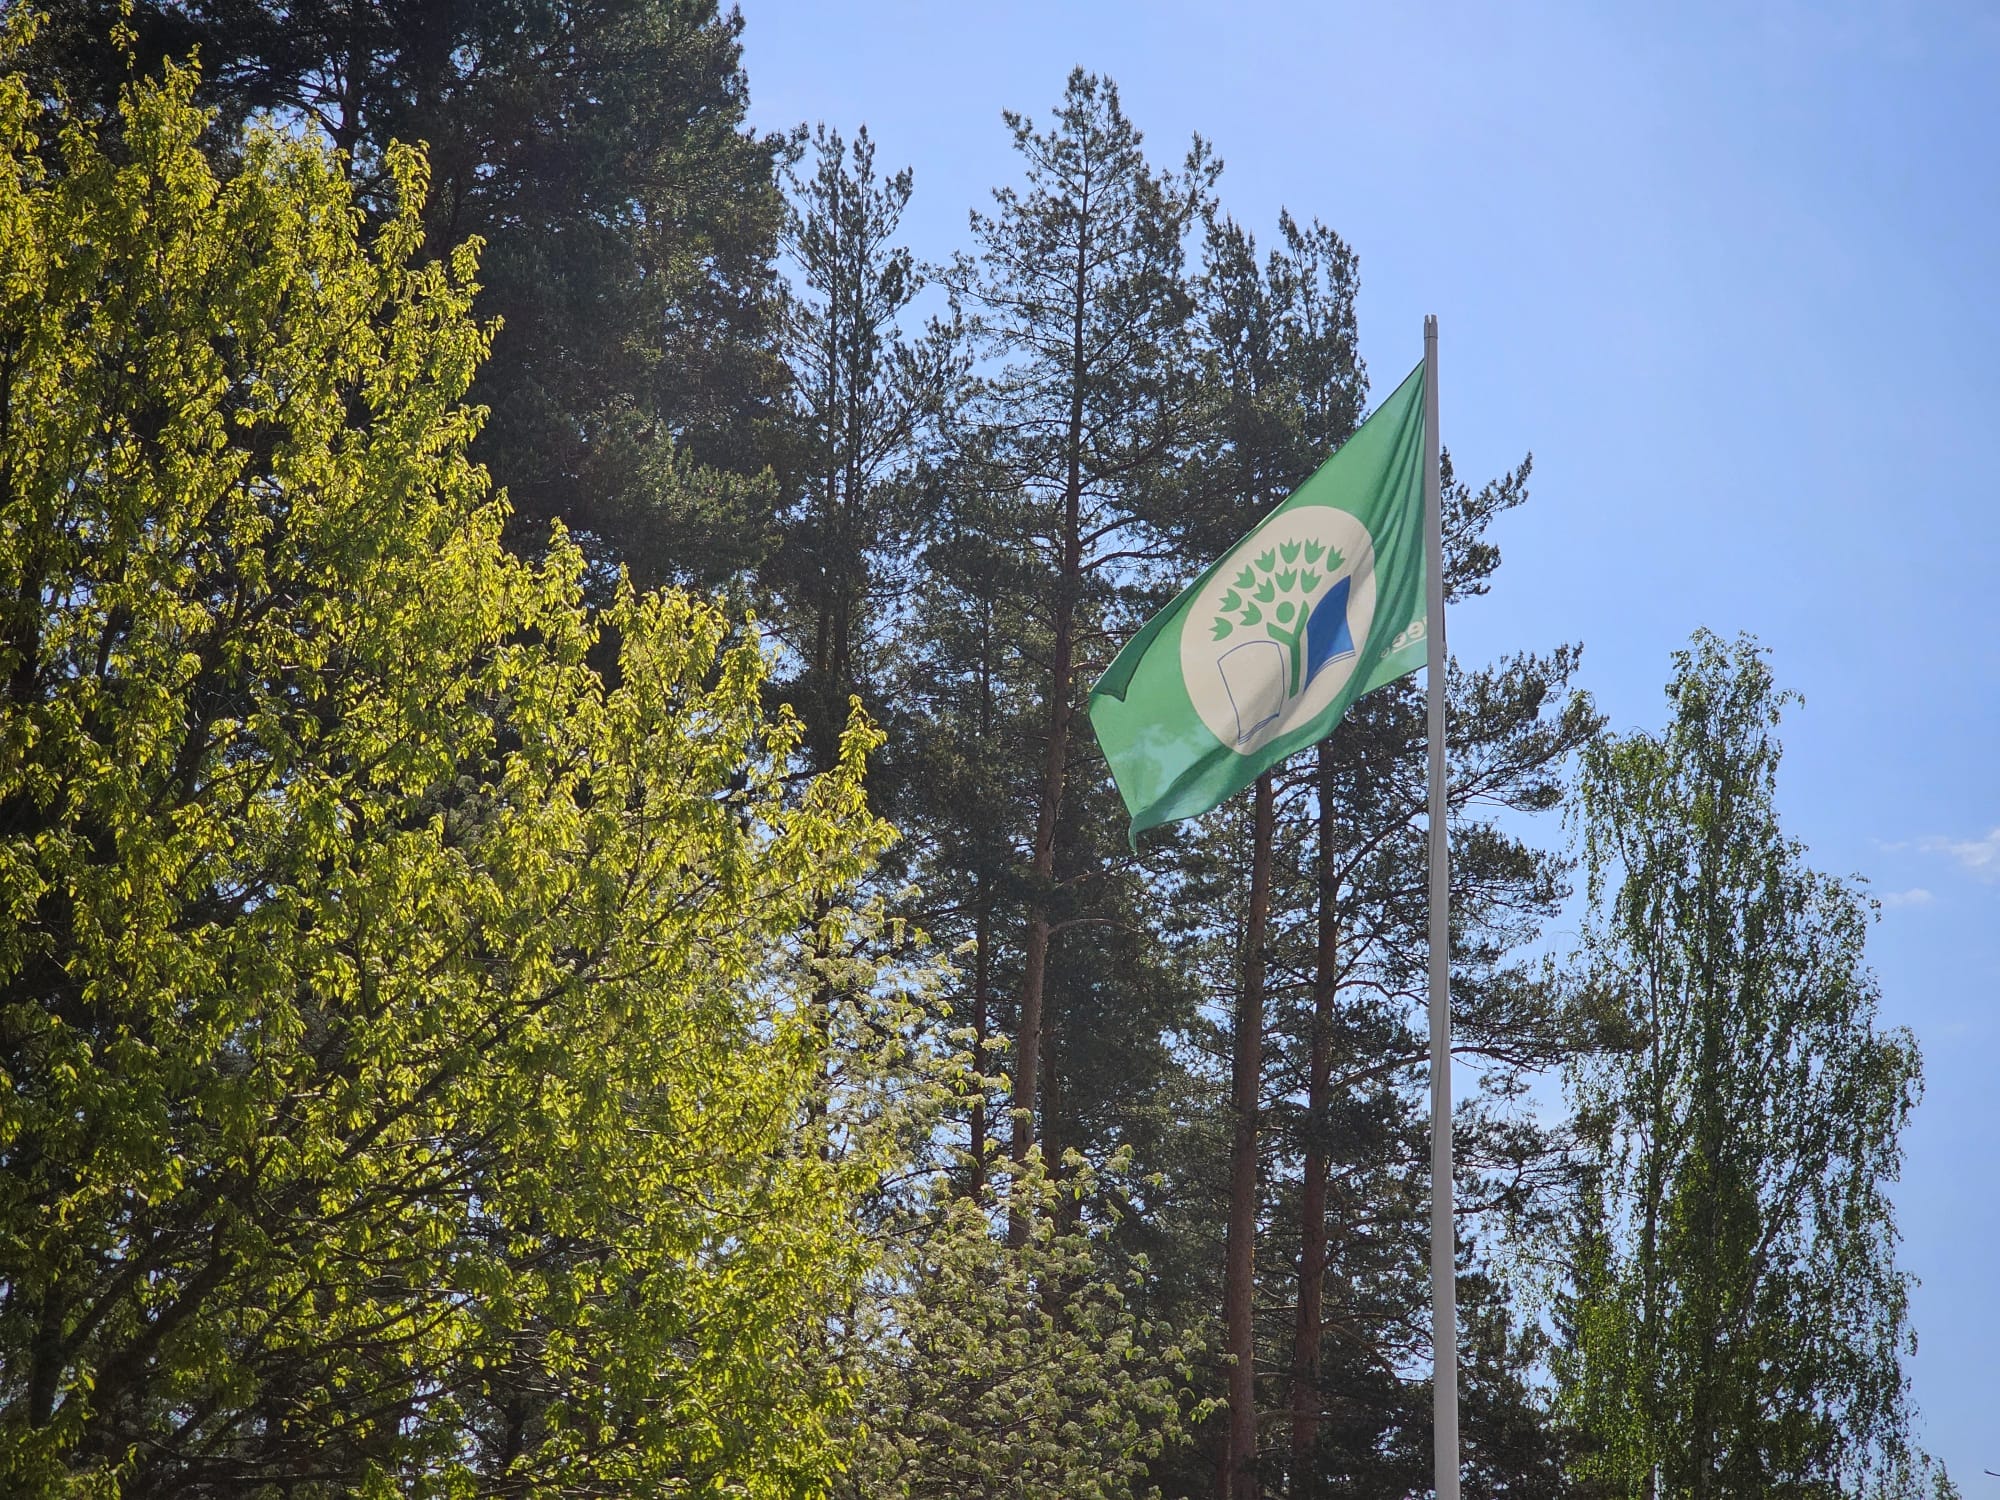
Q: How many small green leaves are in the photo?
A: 11